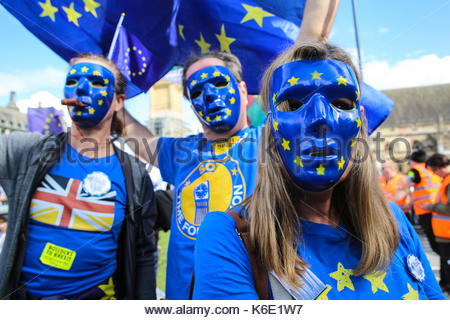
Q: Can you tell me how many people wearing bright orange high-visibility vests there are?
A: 3